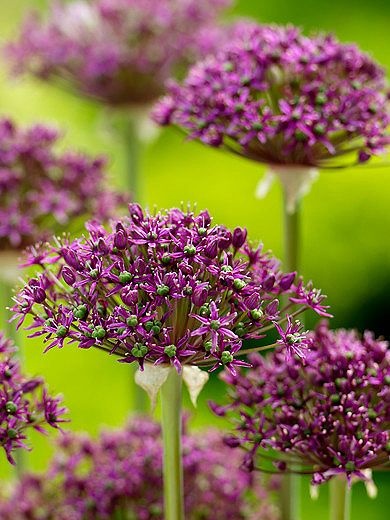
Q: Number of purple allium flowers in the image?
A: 7